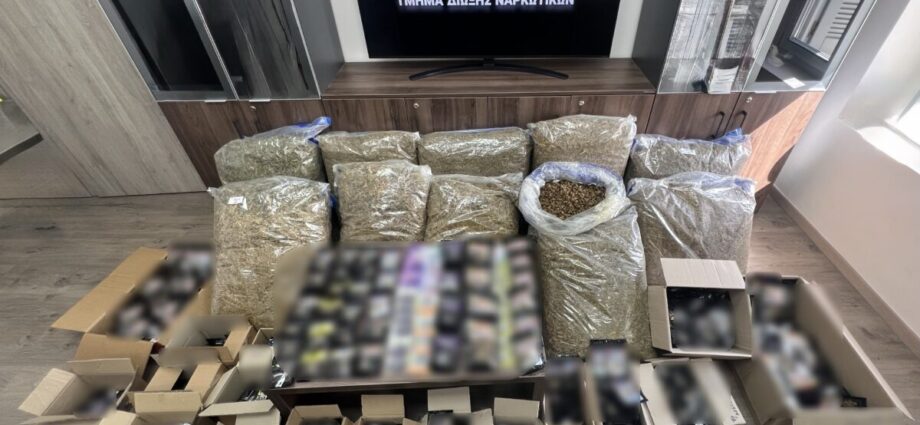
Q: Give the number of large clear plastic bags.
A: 10